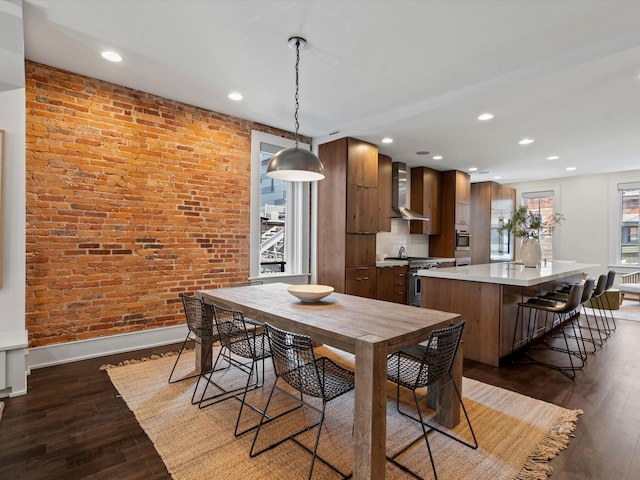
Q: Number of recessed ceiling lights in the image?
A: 10